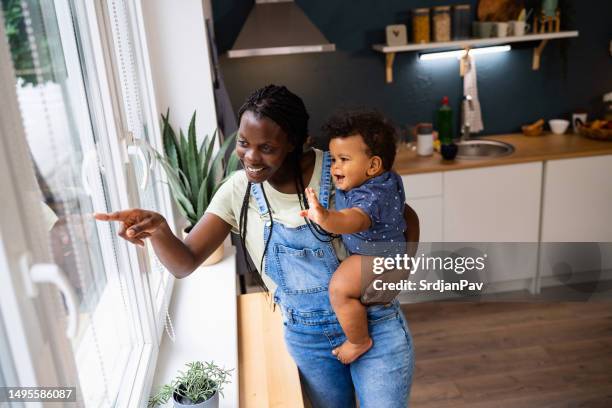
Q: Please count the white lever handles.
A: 2